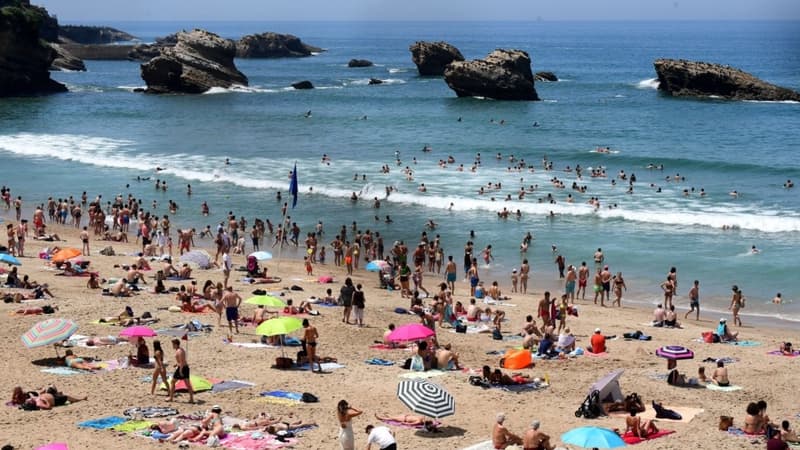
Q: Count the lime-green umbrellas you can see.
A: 2